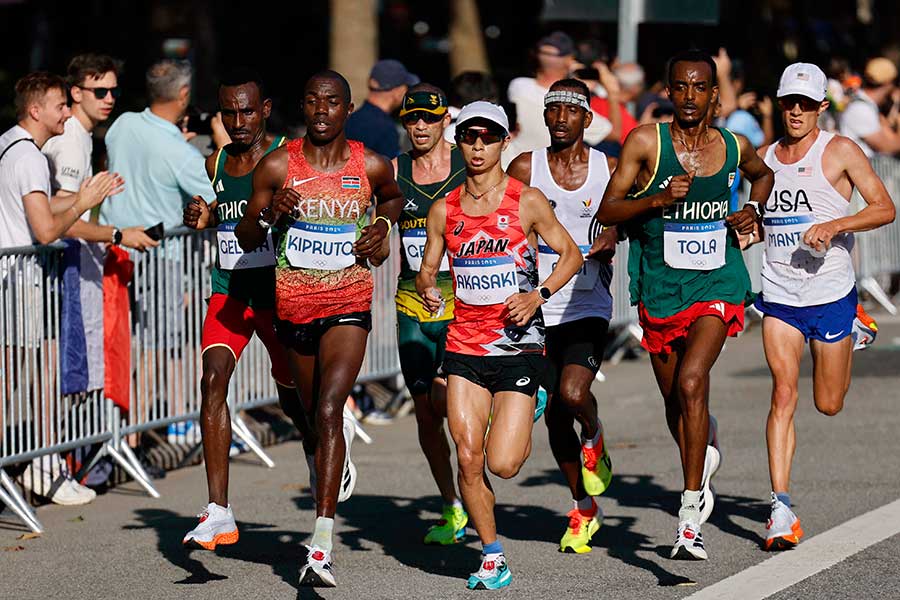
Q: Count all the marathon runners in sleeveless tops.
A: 7